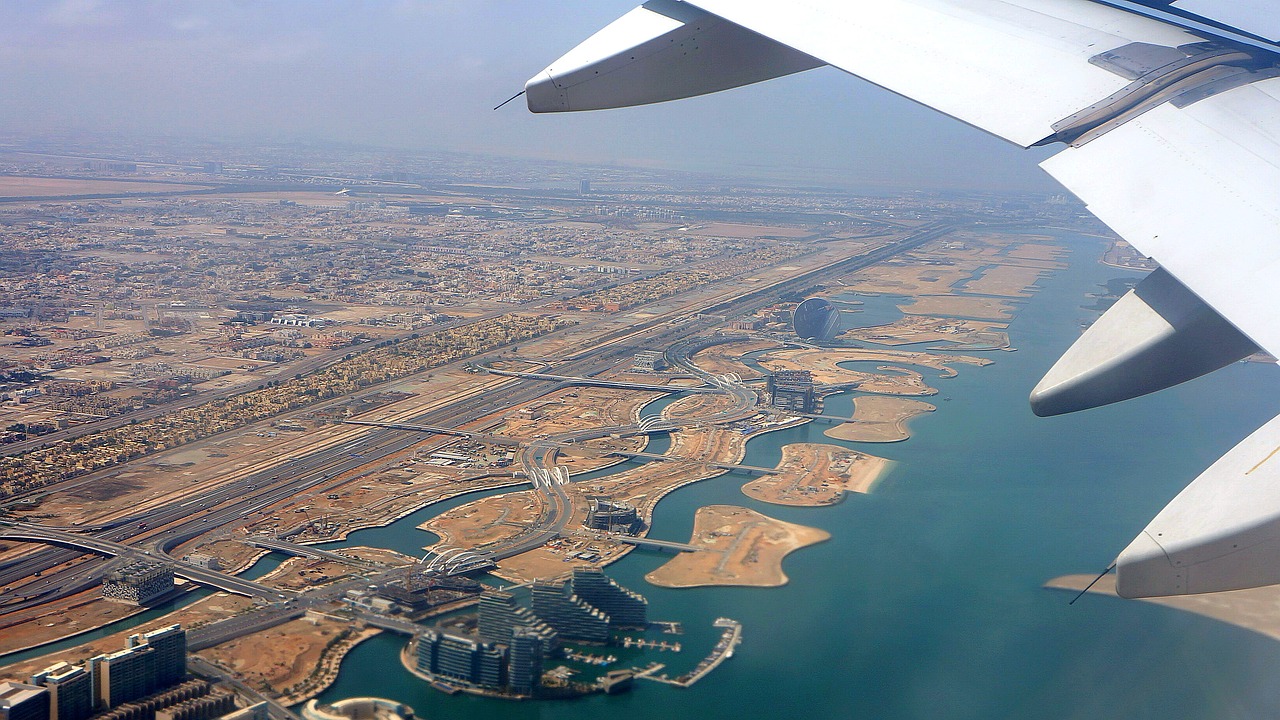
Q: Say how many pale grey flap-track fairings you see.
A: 3